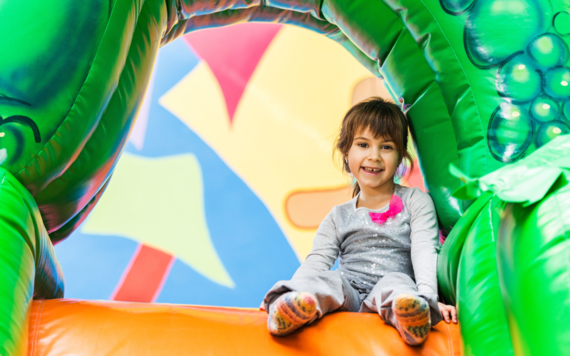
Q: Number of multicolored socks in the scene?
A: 2